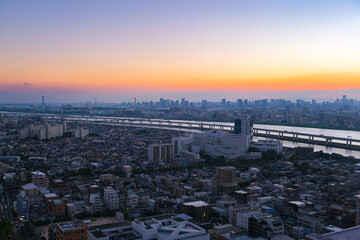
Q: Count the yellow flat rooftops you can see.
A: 0